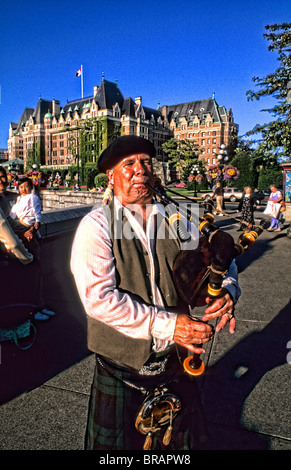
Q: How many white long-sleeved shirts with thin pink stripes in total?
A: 1